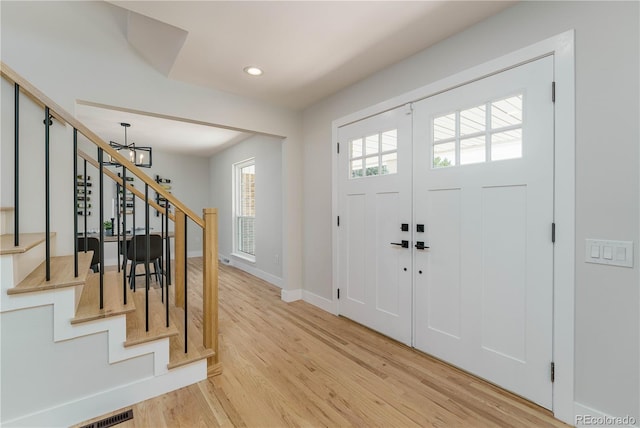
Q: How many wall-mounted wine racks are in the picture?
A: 3